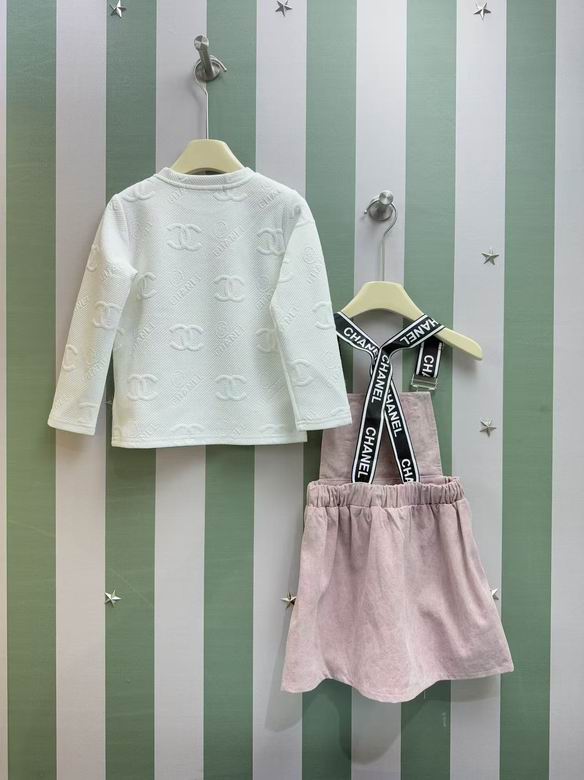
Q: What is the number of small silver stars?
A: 8